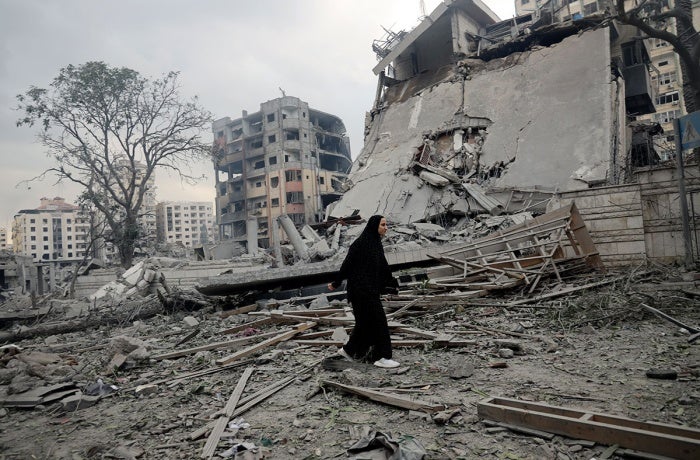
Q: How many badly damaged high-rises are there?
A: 2